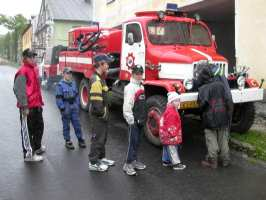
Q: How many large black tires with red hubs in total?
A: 2